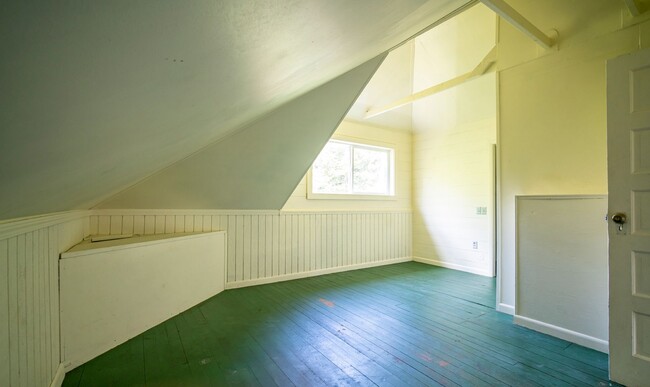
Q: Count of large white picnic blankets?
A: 0